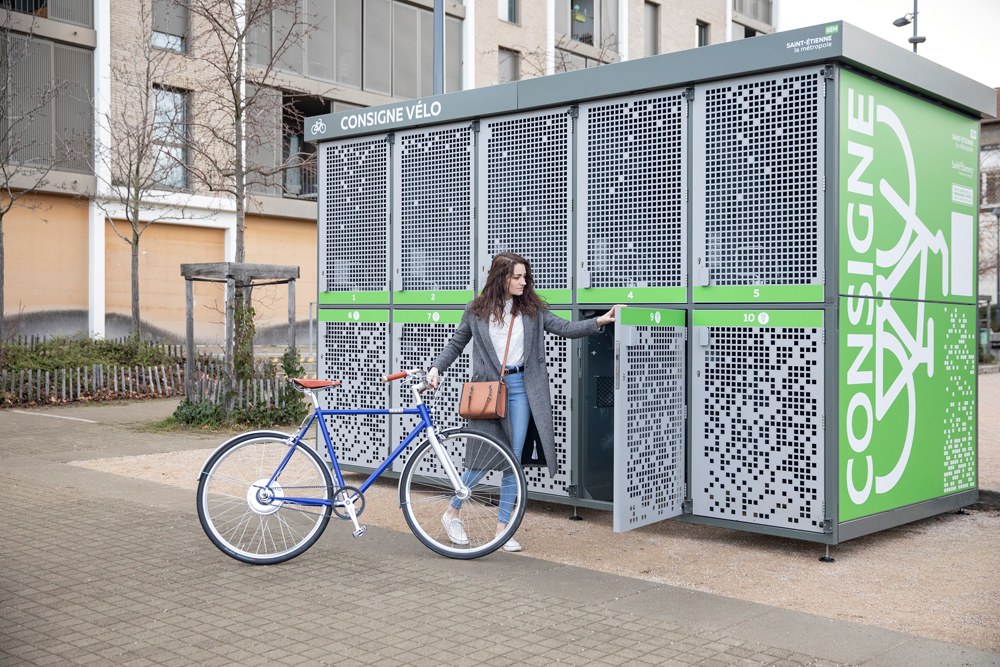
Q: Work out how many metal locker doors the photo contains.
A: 10